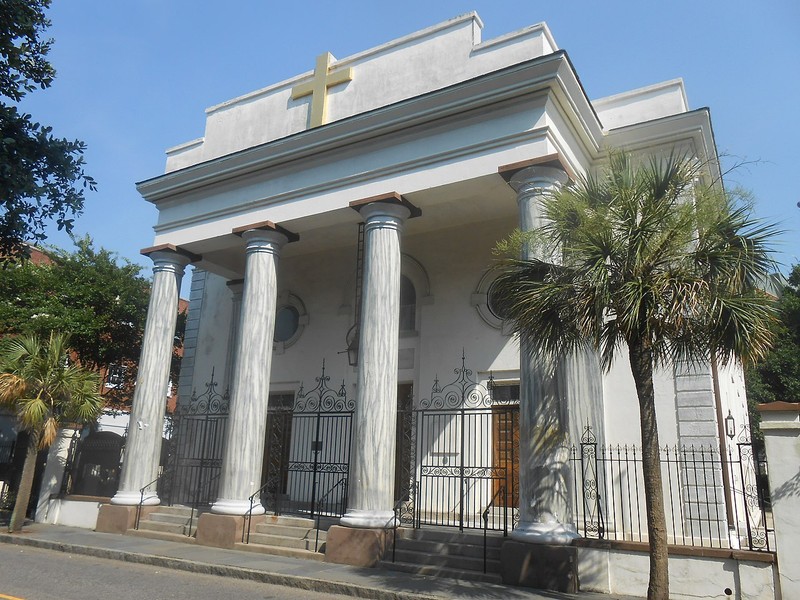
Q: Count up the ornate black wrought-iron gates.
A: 3